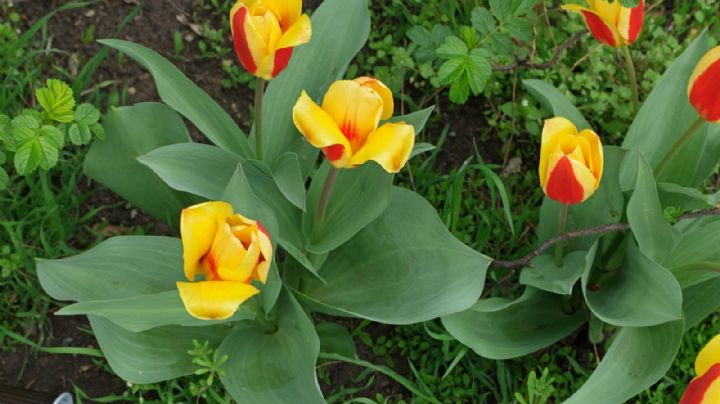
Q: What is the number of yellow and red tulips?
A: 7